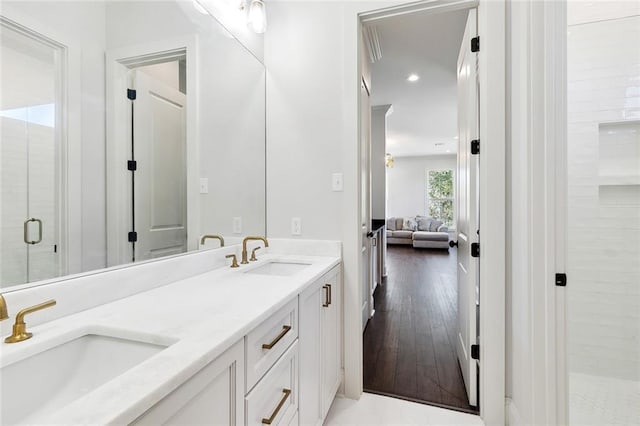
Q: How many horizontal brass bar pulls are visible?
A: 2